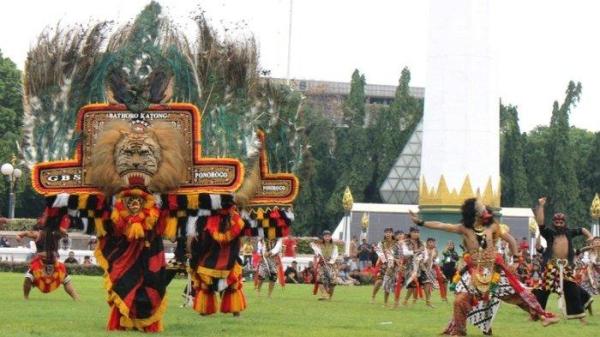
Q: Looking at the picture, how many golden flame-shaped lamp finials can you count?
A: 4